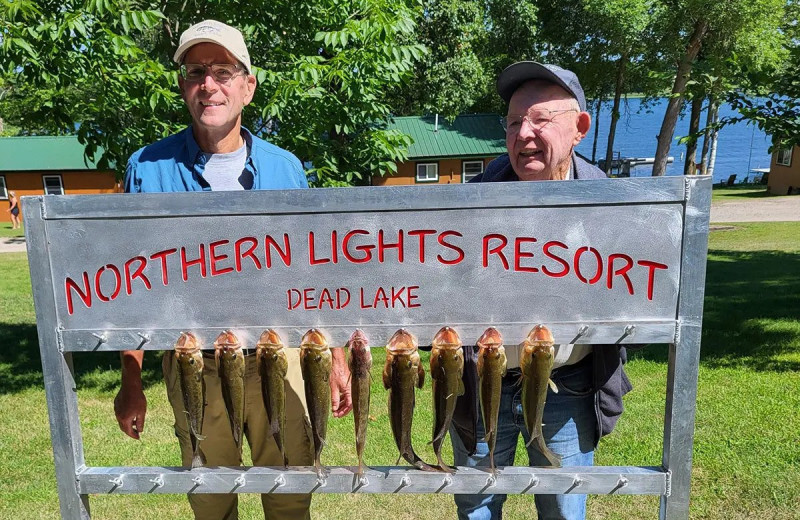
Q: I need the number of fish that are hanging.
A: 9